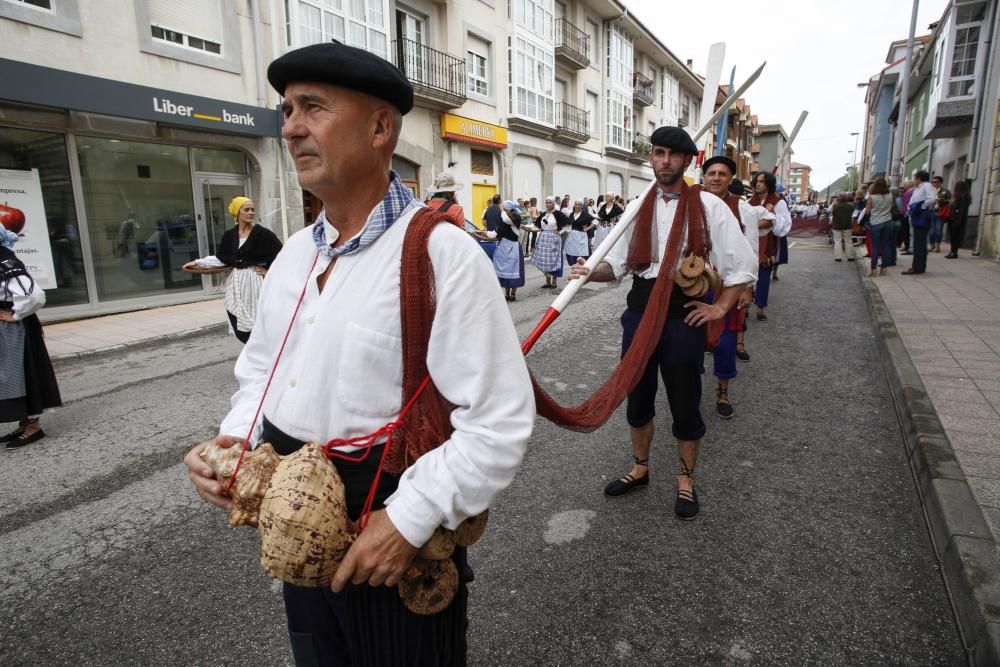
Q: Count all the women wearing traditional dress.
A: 6